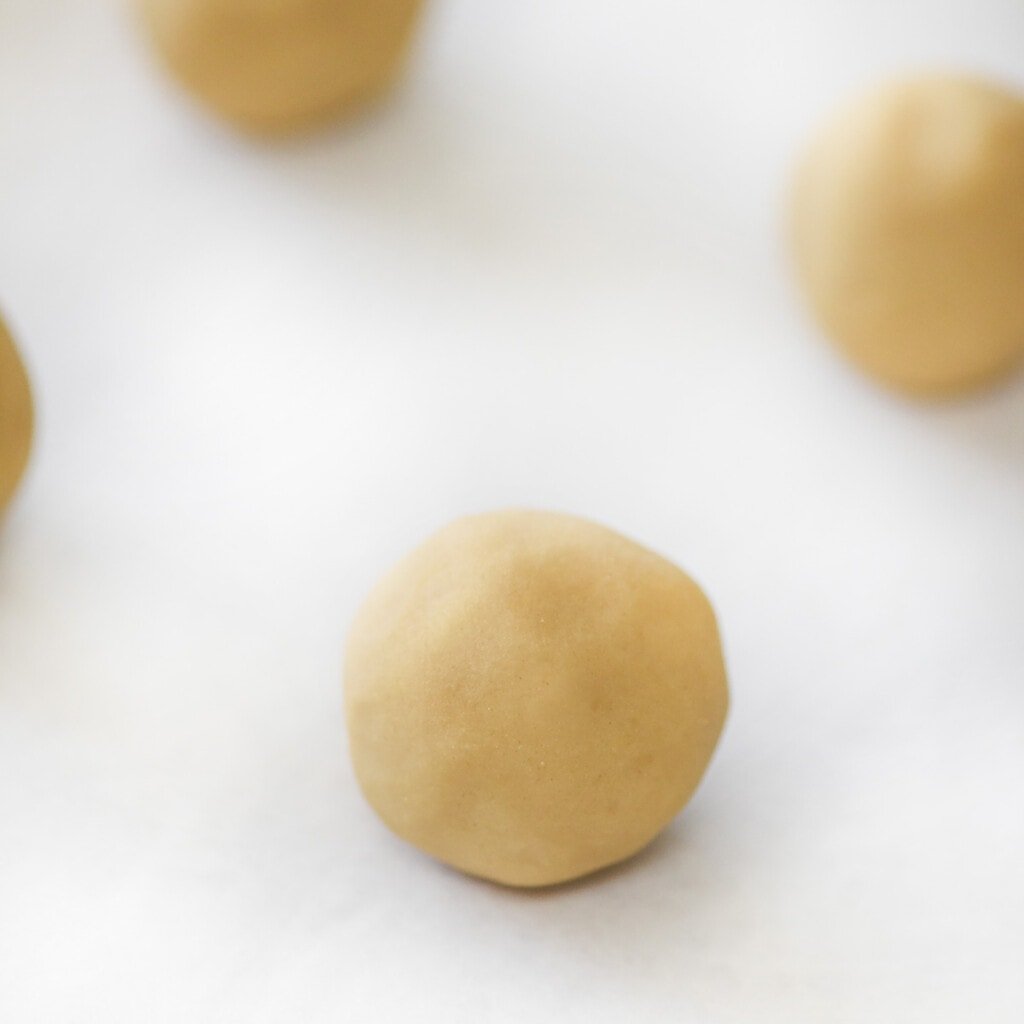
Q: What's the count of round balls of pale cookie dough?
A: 4